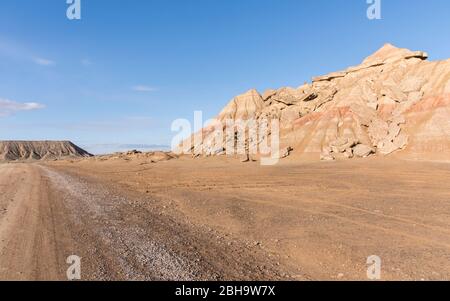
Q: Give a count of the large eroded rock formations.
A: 2